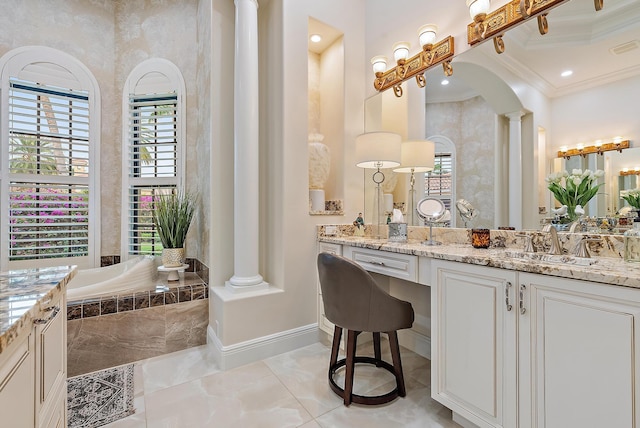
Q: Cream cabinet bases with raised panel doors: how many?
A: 2